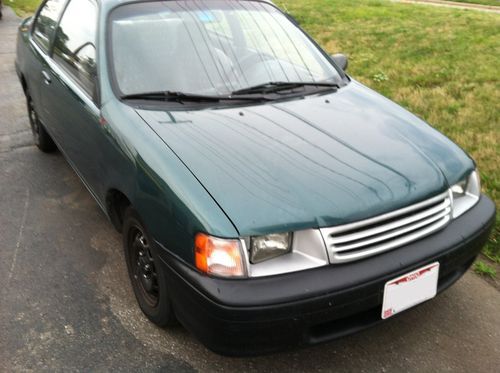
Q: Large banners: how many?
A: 0